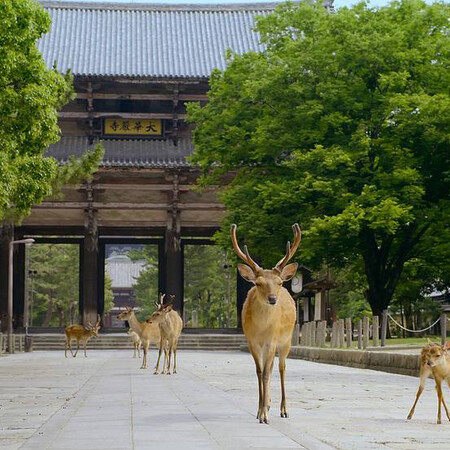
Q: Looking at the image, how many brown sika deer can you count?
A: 6